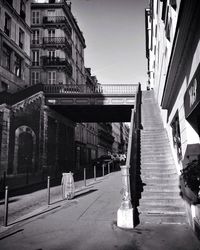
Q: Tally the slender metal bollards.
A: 6